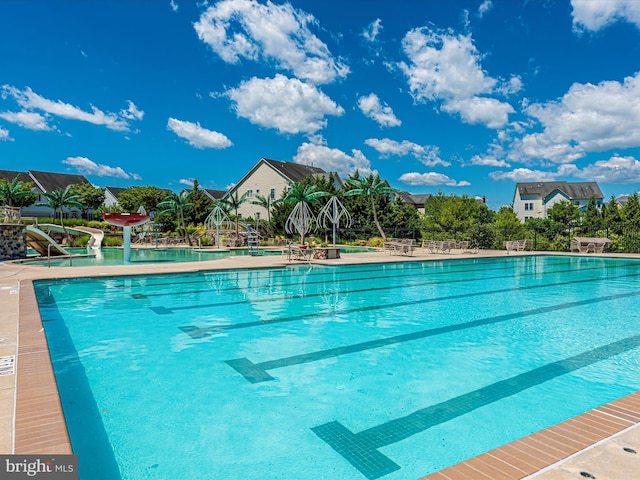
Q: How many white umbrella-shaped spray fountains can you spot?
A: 3